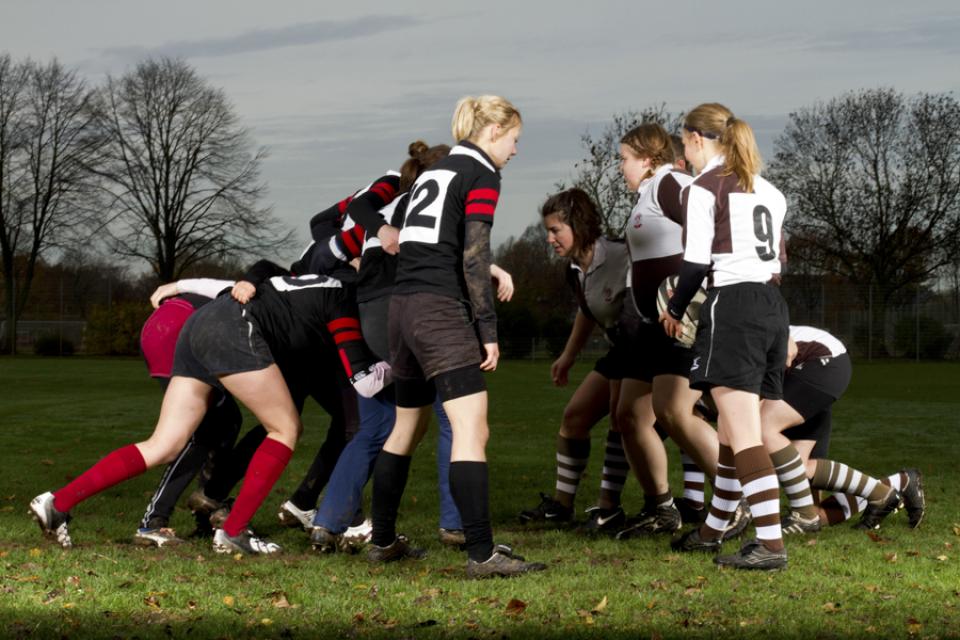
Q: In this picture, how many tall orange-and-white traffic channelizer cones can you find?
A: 0